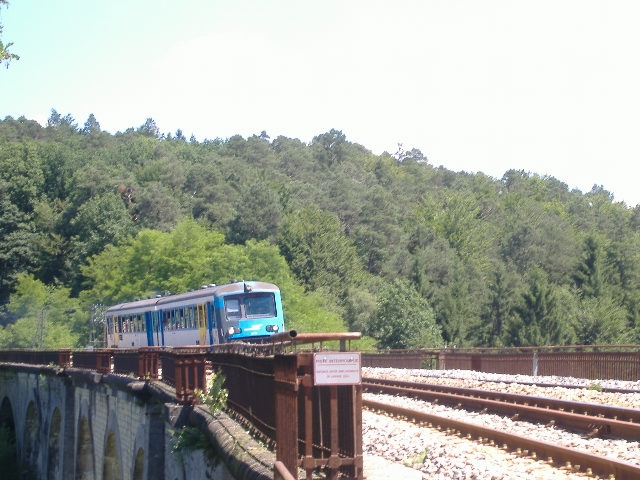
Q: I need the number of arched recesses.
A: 6